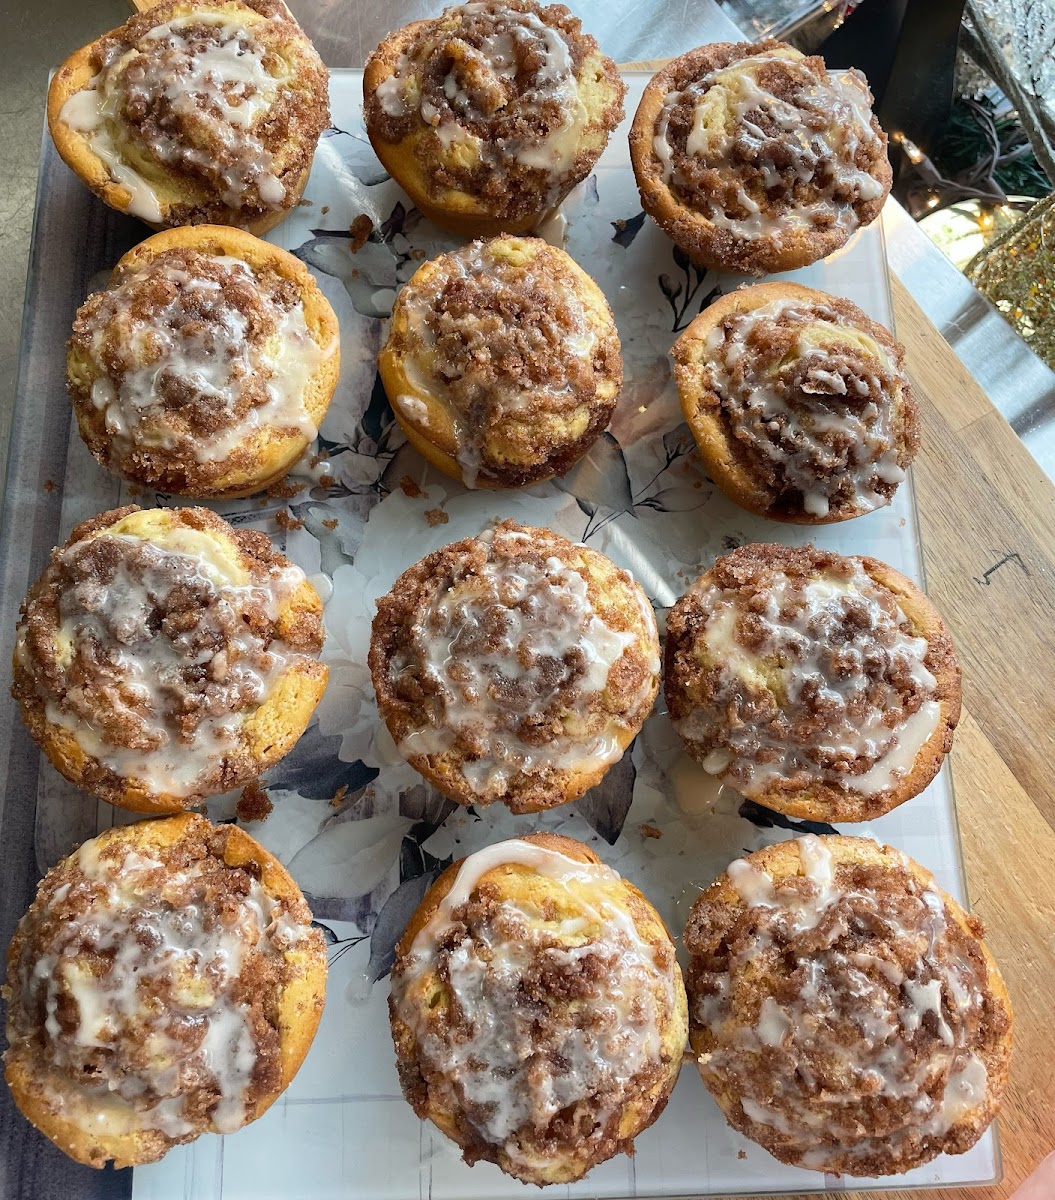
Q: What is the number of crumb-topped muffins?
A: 12